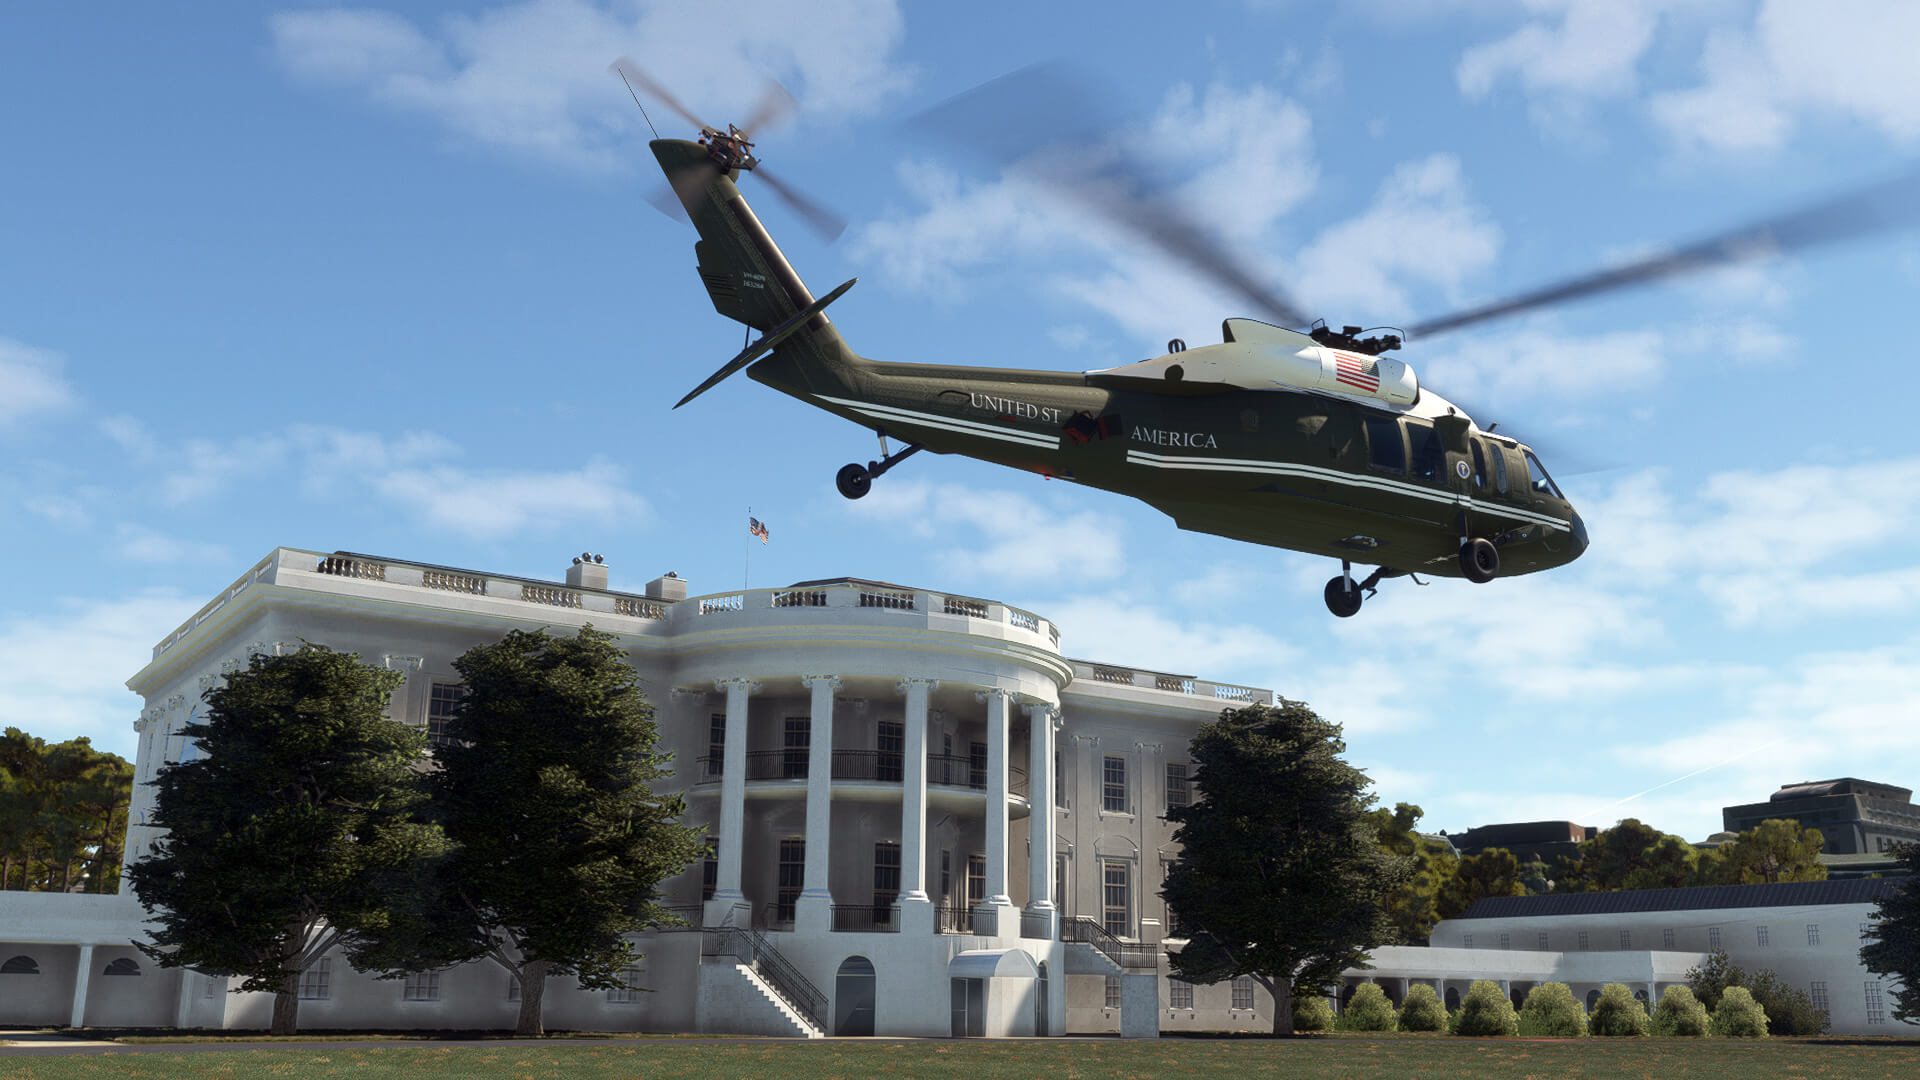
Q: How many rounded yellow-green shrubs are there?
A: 8